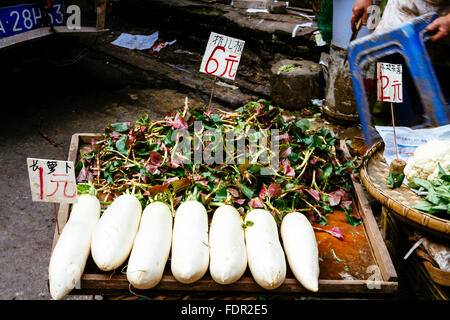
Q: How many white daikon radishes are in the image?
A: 7